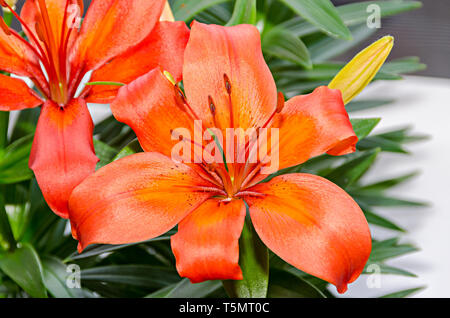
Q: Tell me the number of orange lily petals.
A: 12